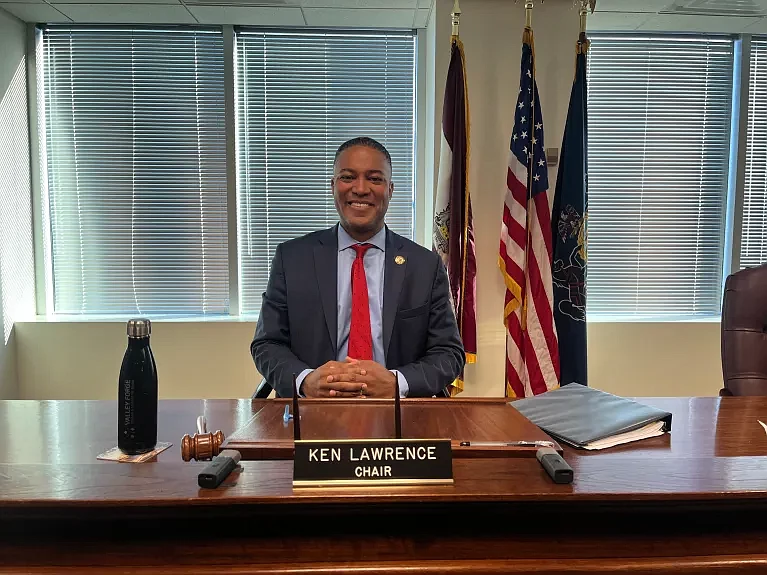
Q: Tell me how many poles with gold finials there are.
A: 3